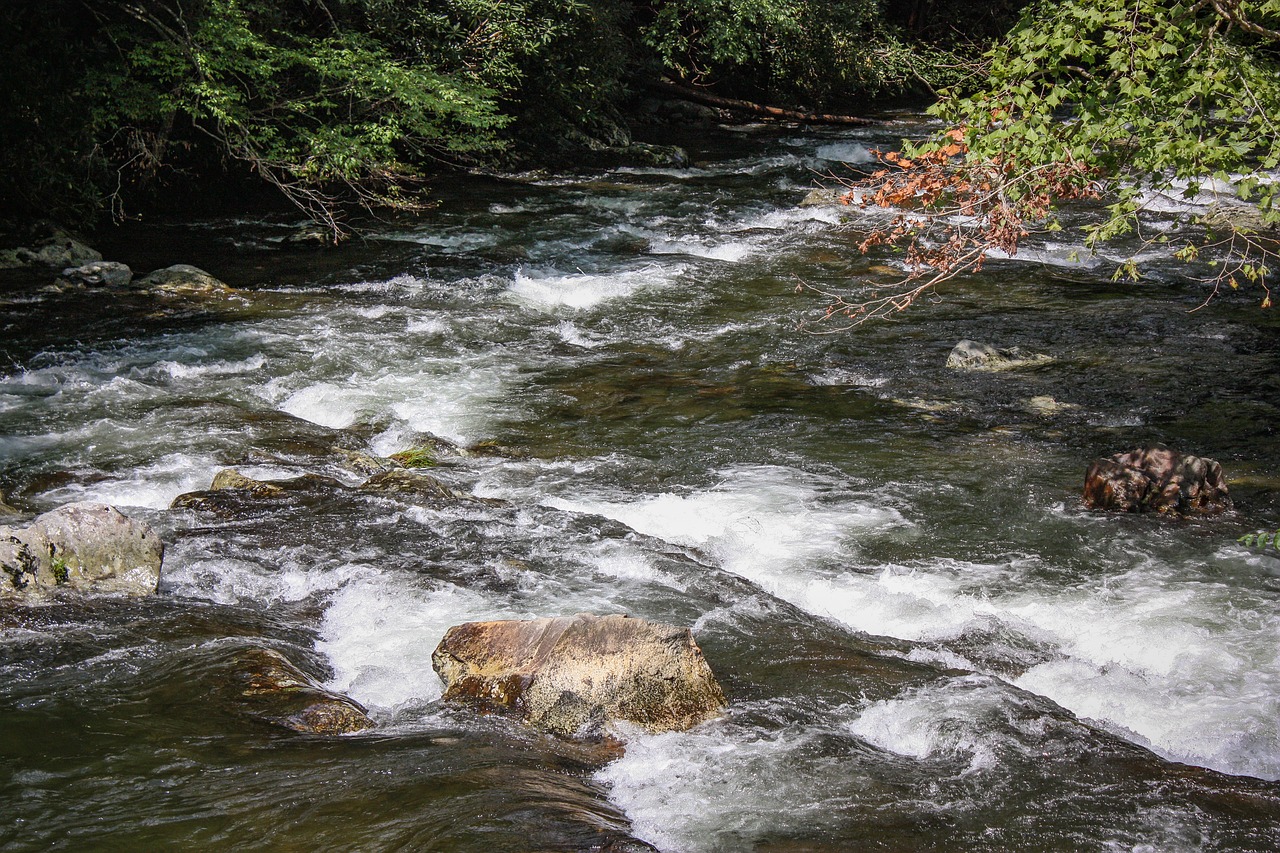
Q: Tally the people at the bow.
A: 0